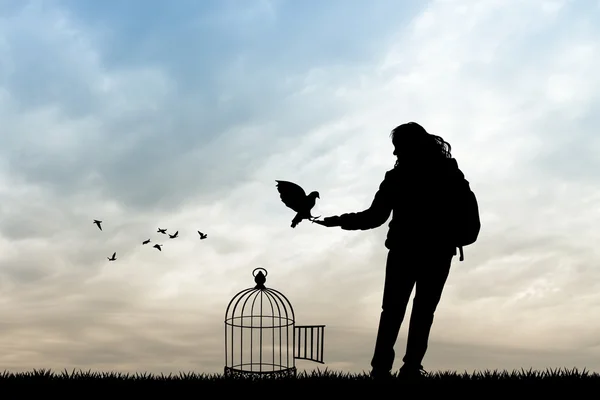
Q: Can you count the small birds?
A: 7